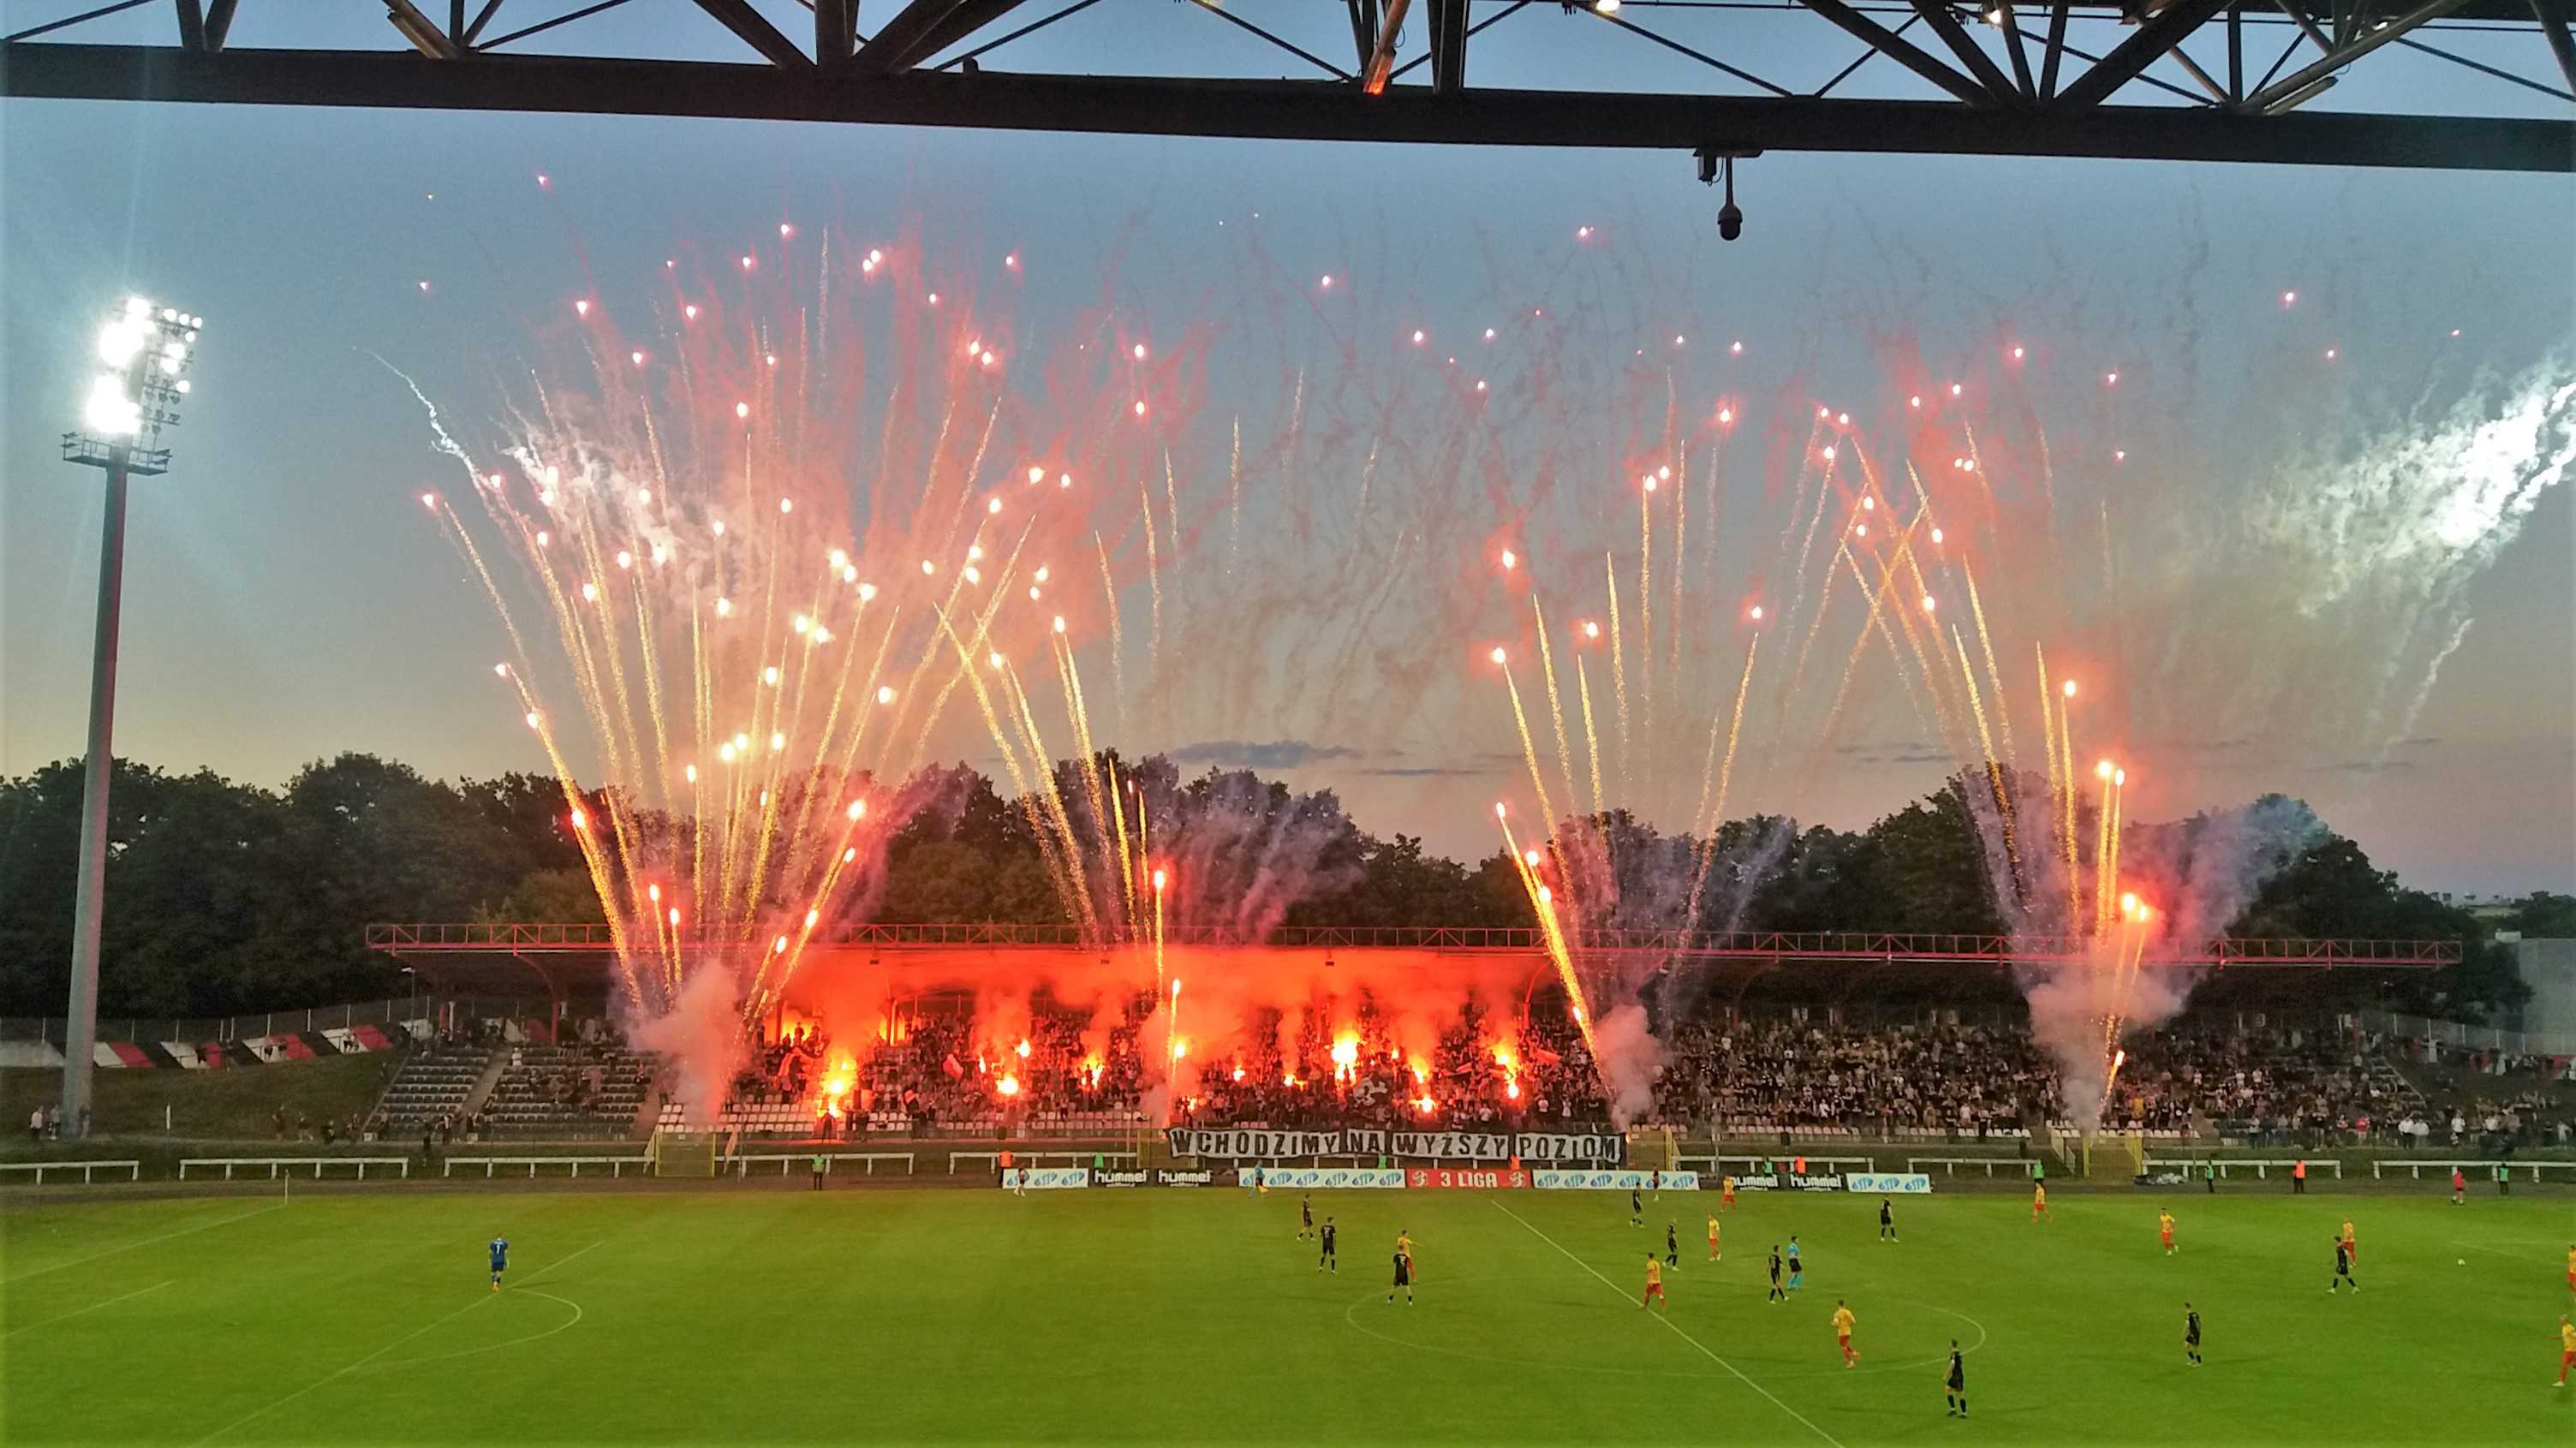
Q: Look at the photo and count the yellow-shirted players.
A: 10